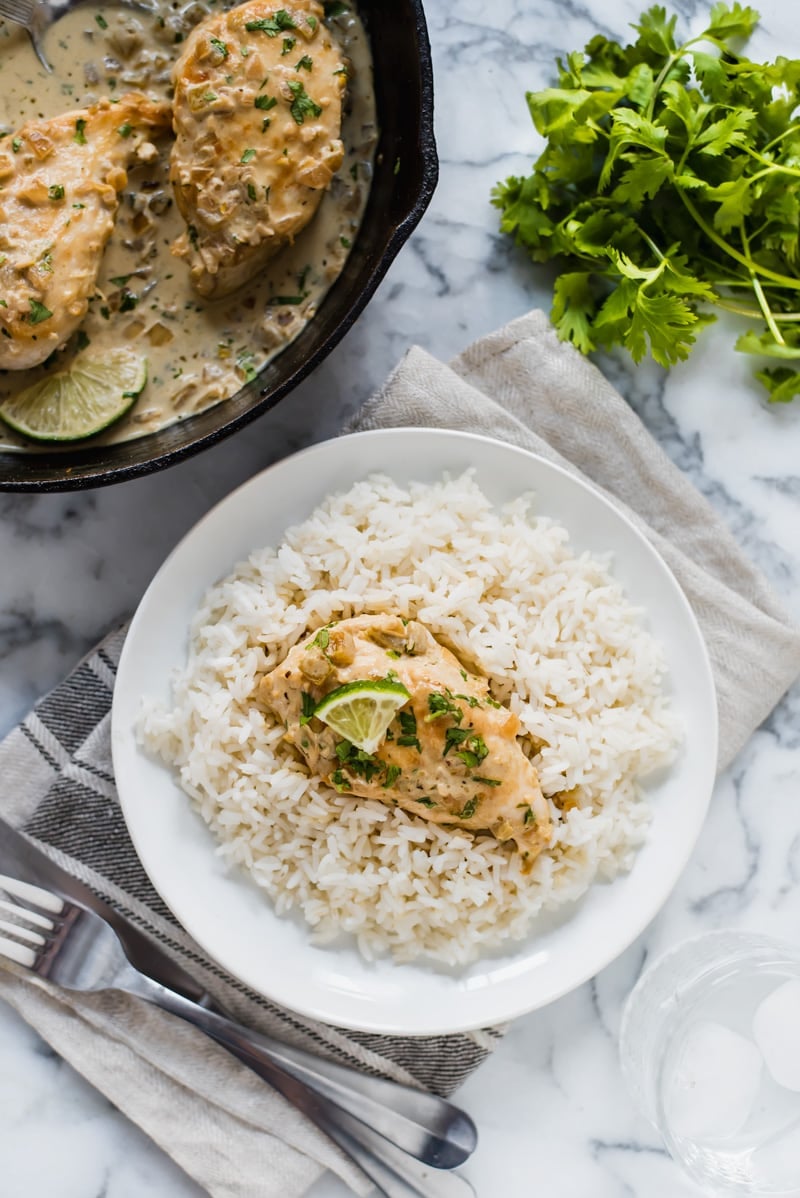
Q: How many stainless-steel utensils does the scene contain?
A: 3